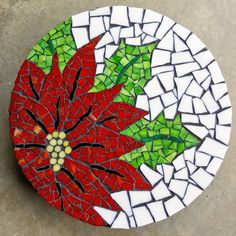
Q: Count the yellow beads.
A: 14